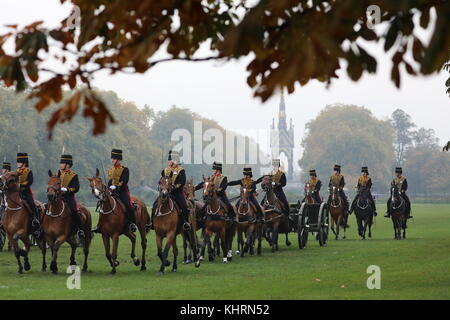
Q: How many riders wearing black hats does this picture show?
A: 12